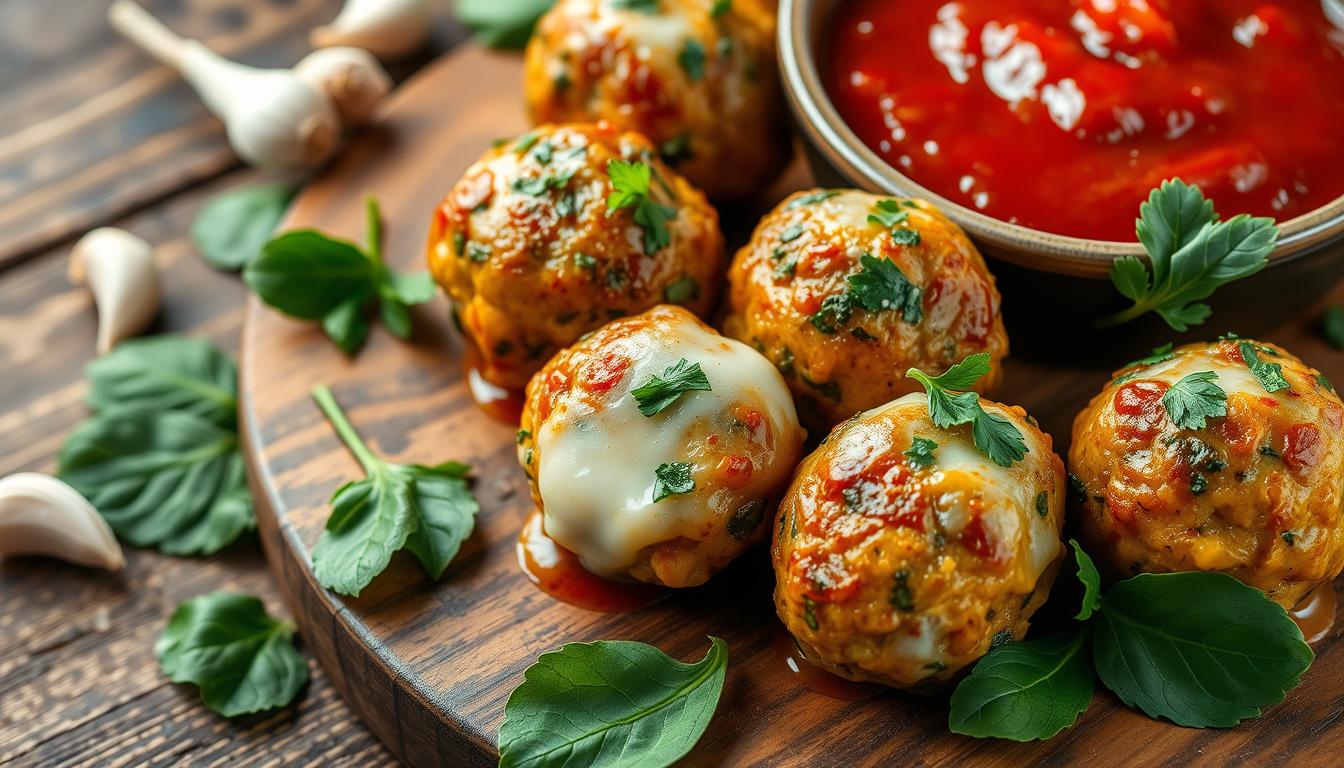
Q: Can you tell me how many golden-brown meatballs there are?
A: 6